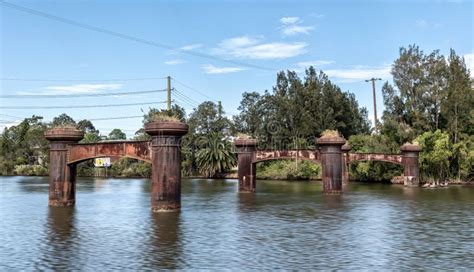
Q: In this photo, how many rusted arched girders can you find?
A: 3